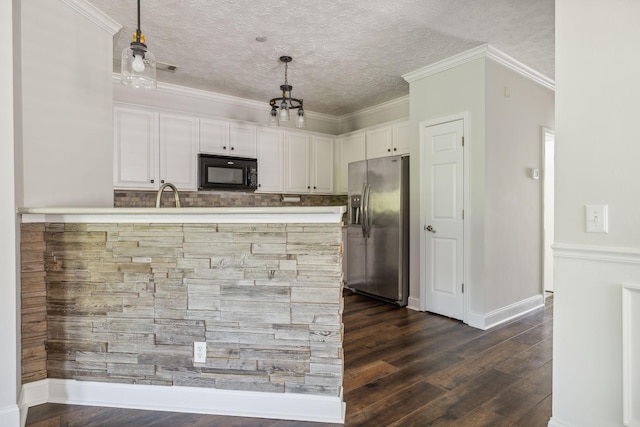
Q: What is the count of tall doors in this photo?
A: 1